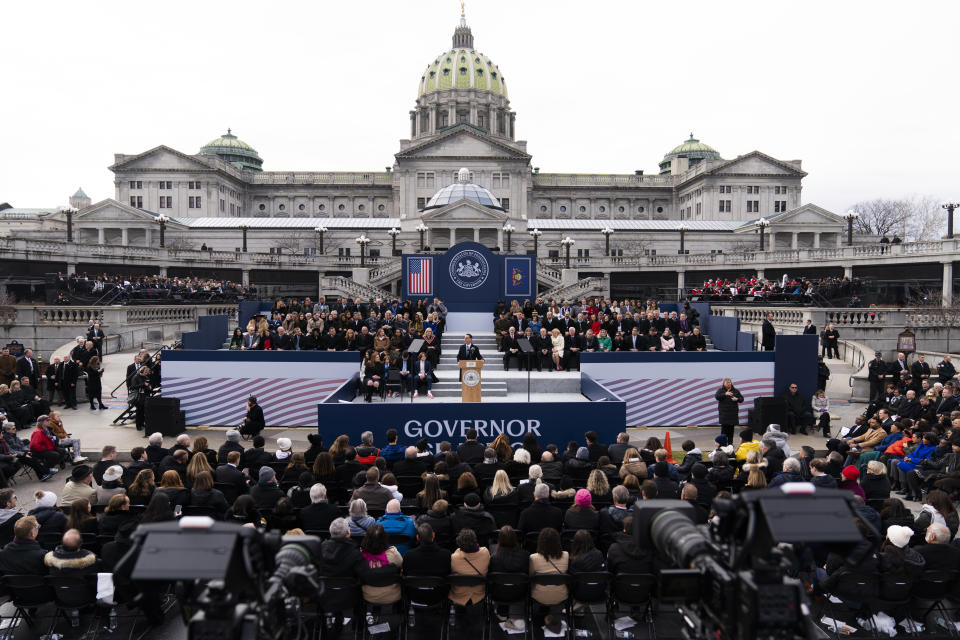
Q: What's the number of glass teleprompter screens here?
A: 2